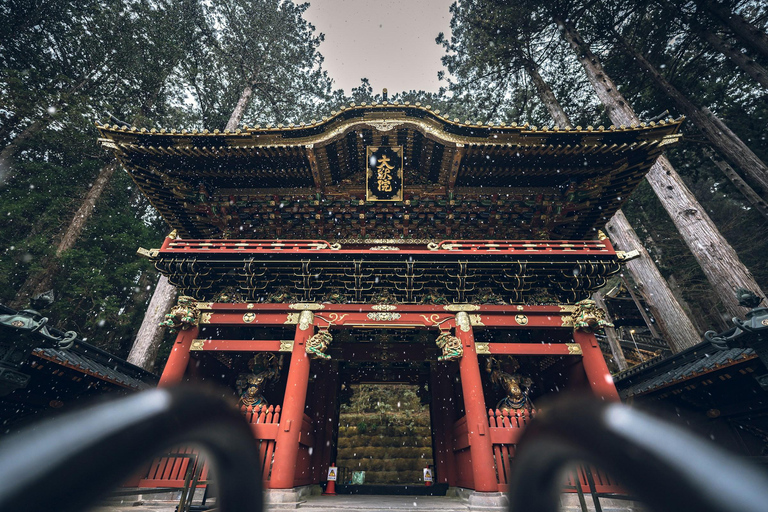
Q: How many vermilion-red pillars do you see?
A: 4